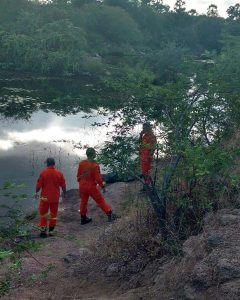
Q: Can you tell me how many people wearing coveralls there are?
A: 3